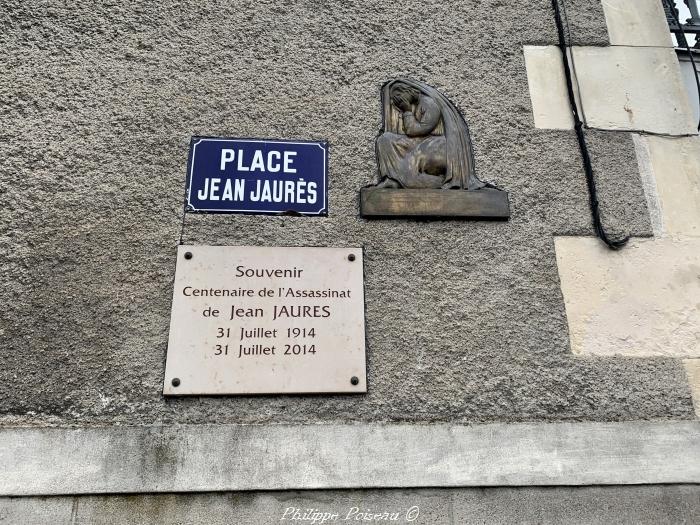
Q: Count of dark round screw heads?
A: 4